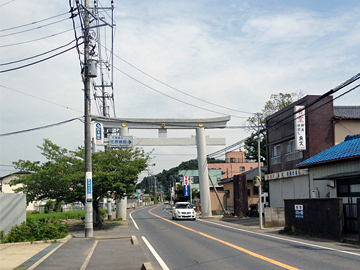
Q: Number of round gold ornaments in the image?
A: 3